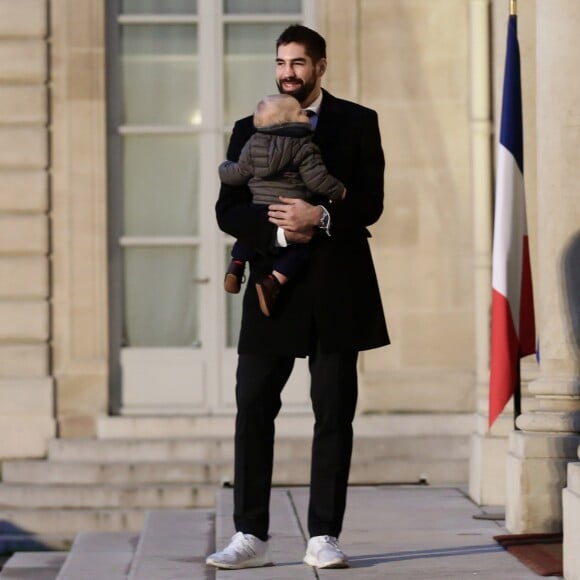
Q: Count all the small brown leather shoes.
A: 2